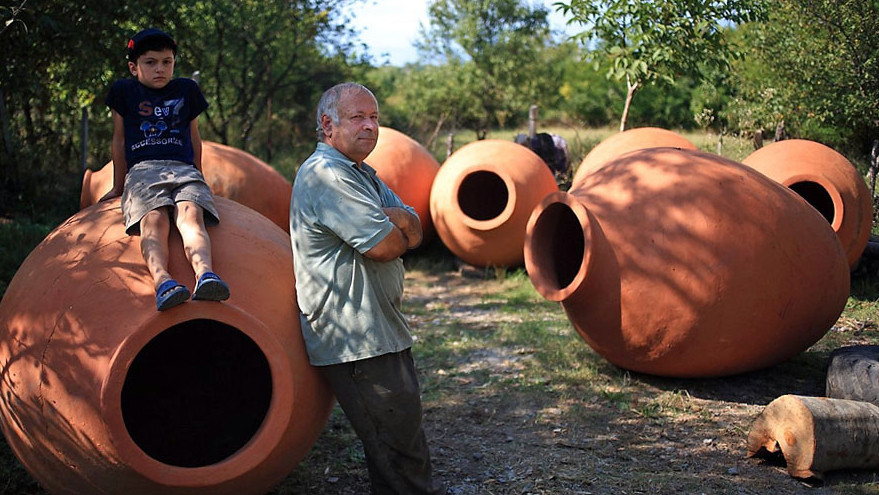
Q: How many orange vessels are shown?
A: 7